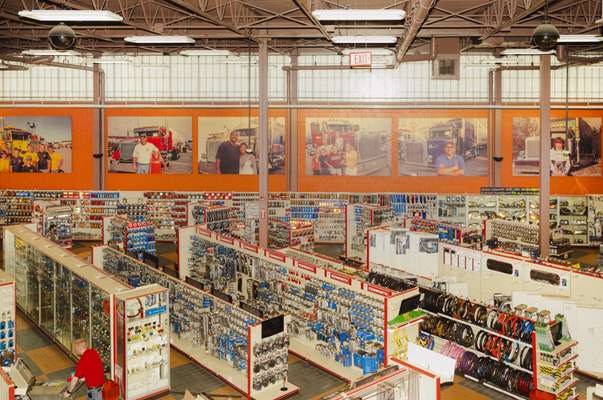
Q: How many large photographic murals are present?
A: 6